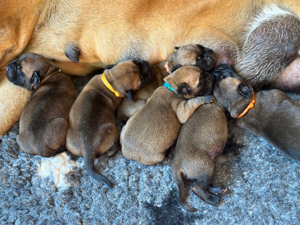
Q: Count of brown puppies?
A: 6